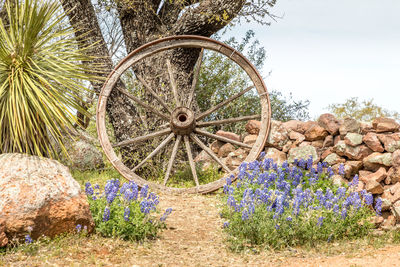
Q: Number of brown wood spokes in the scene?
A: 12